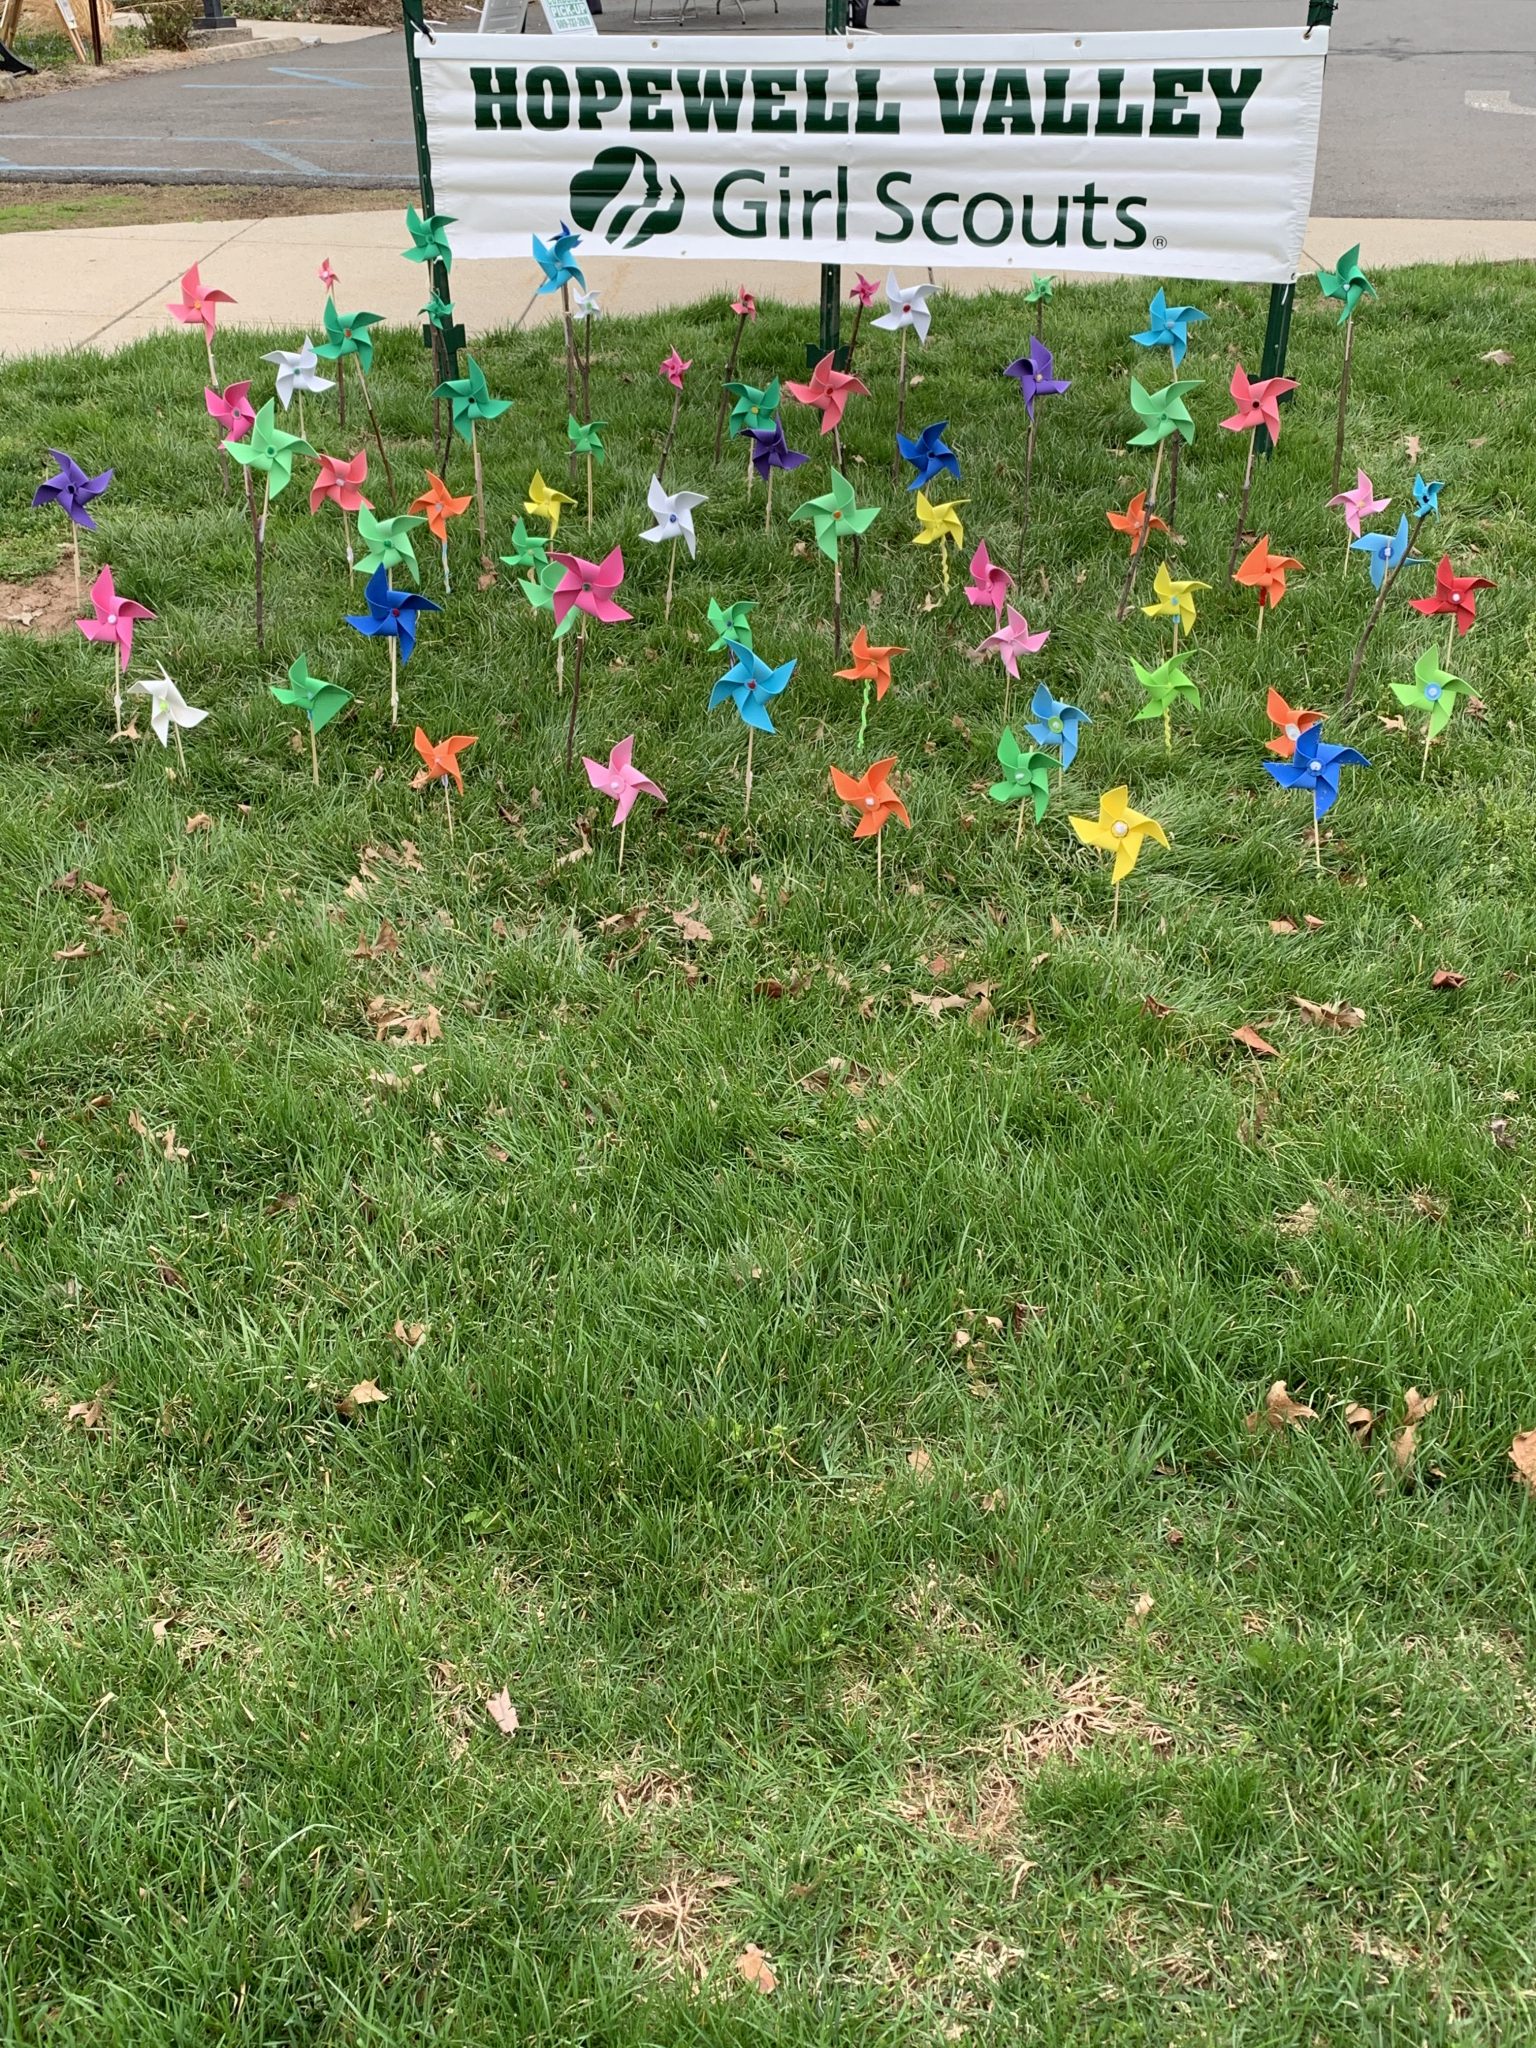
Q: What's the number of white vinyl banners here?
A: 1